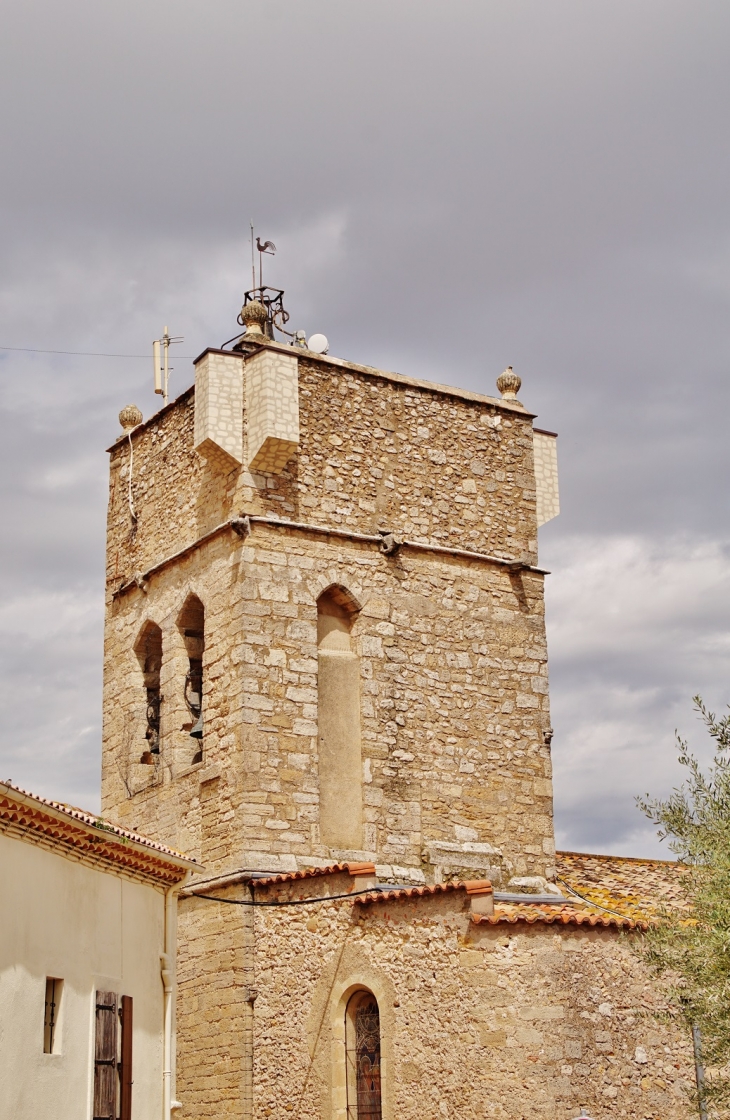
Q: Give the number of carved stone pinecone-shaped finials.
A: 3